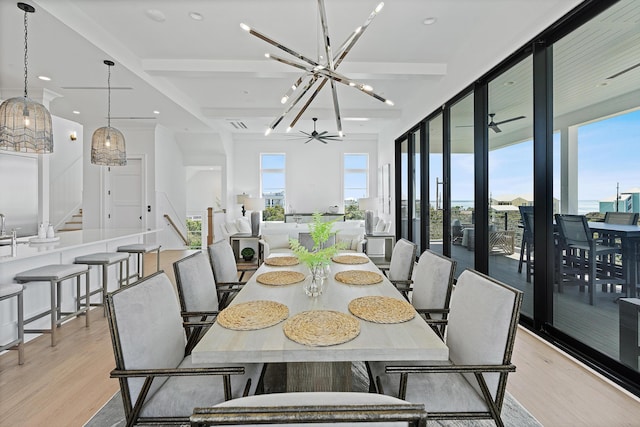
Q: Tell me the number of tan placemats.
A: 7